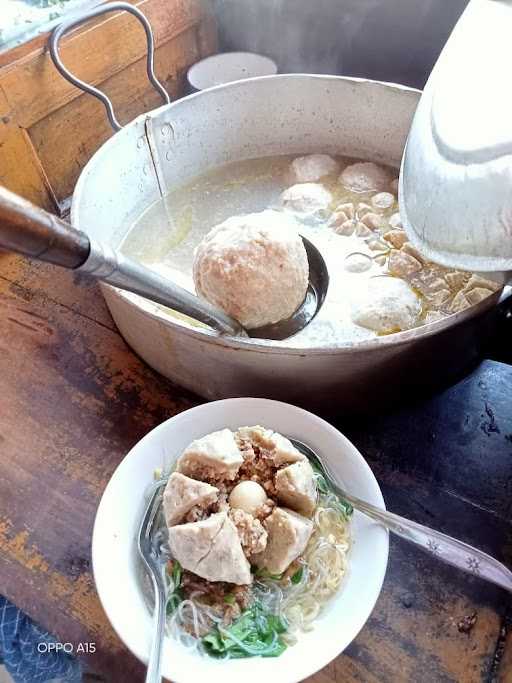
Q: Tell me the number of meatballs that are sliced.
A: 1